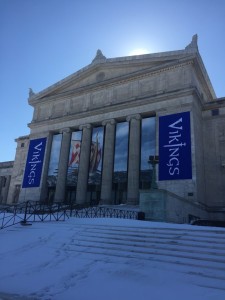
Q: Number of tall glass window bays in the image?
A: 5